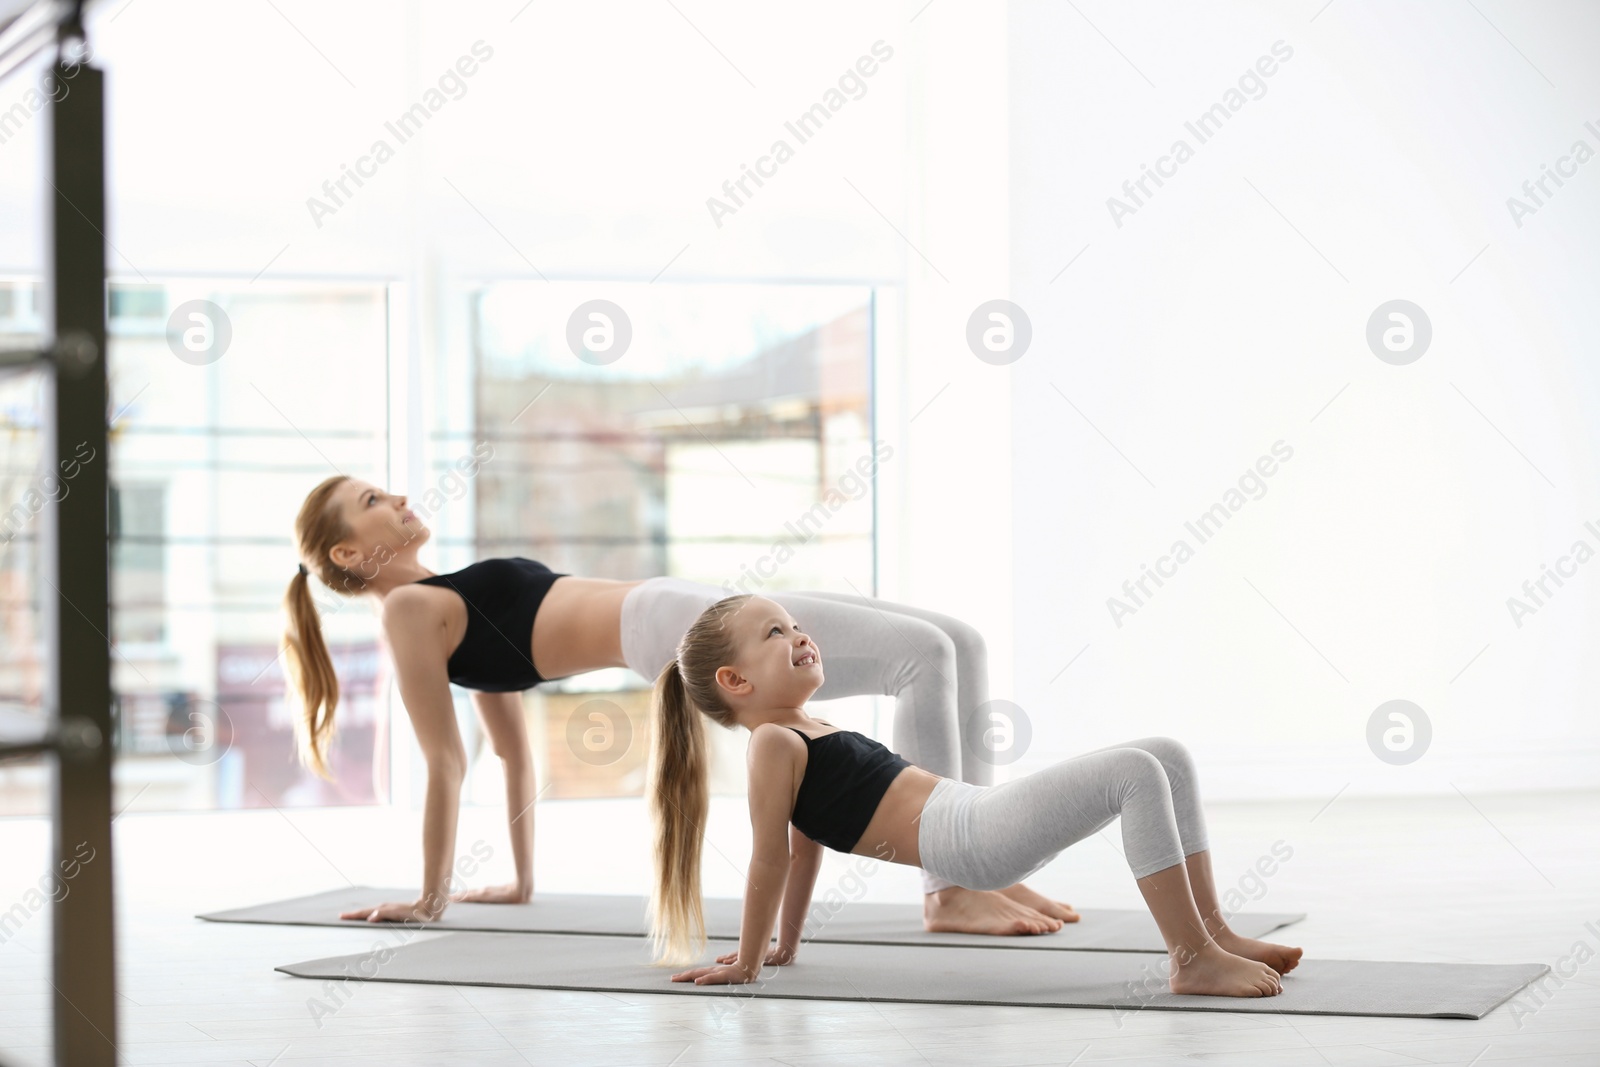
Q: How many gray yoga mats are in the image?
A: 2